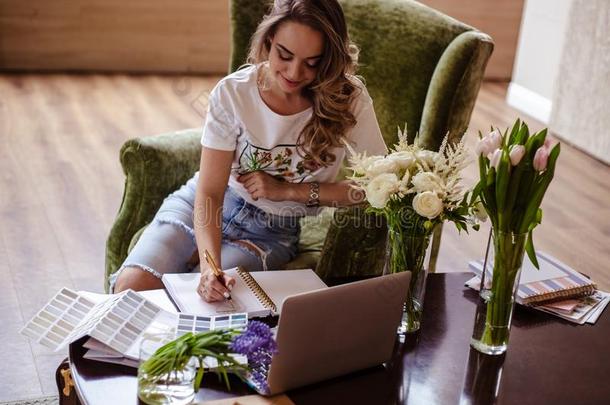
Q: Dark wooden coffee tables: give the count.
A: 1